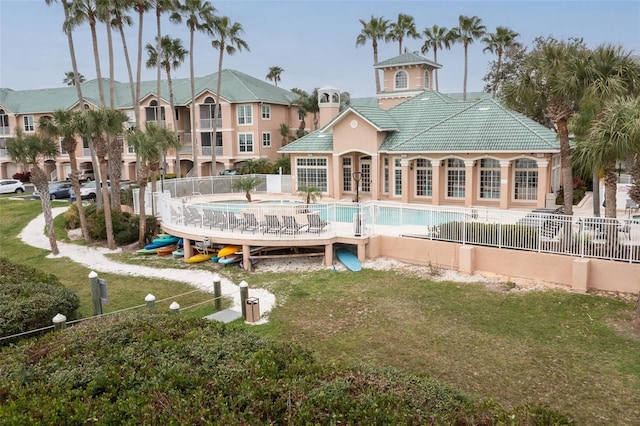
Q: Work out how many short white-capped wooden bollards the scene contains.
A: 6